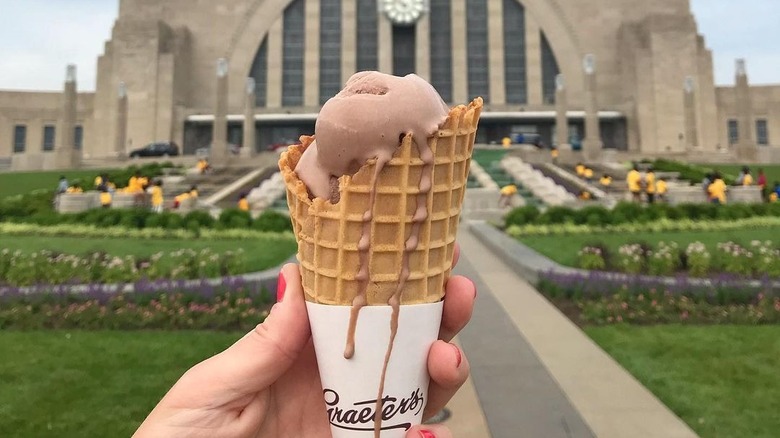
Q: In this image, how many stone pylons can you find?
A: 8